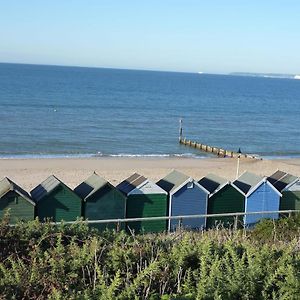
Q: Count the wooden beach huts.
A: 8